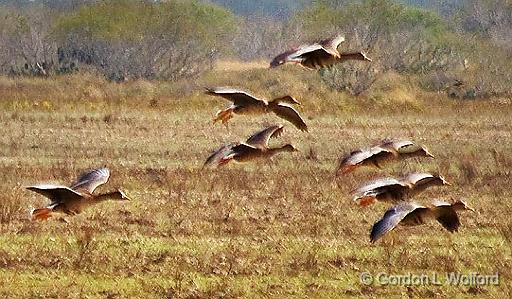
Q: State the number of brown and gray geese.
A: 7